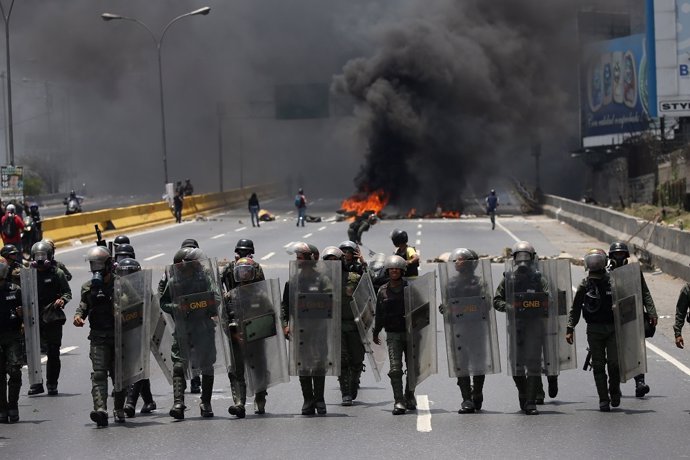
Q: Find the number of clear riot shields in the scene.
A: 12